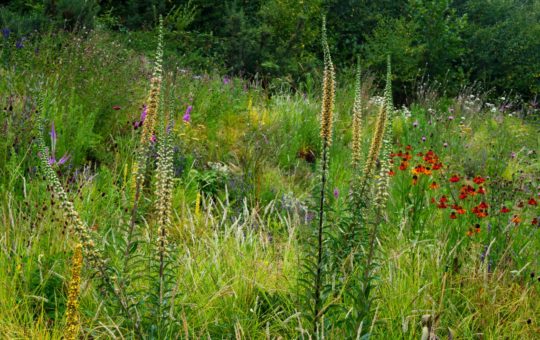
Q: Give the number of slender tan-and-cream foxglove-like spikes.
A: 7